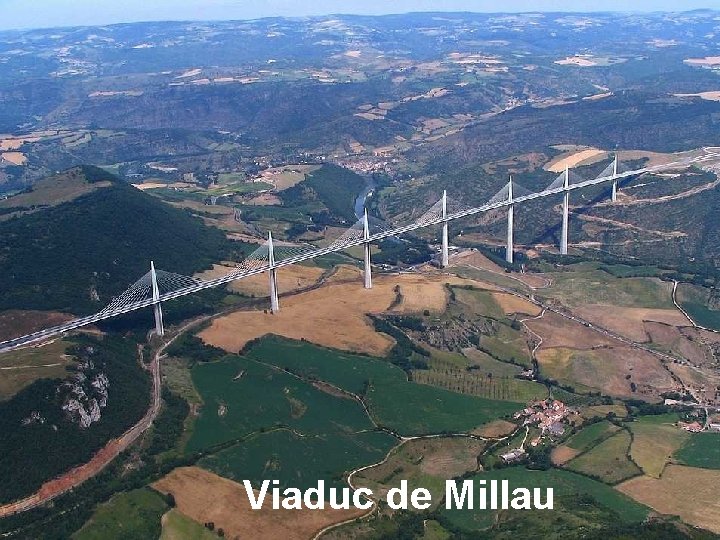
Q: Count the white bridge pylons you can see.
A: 7